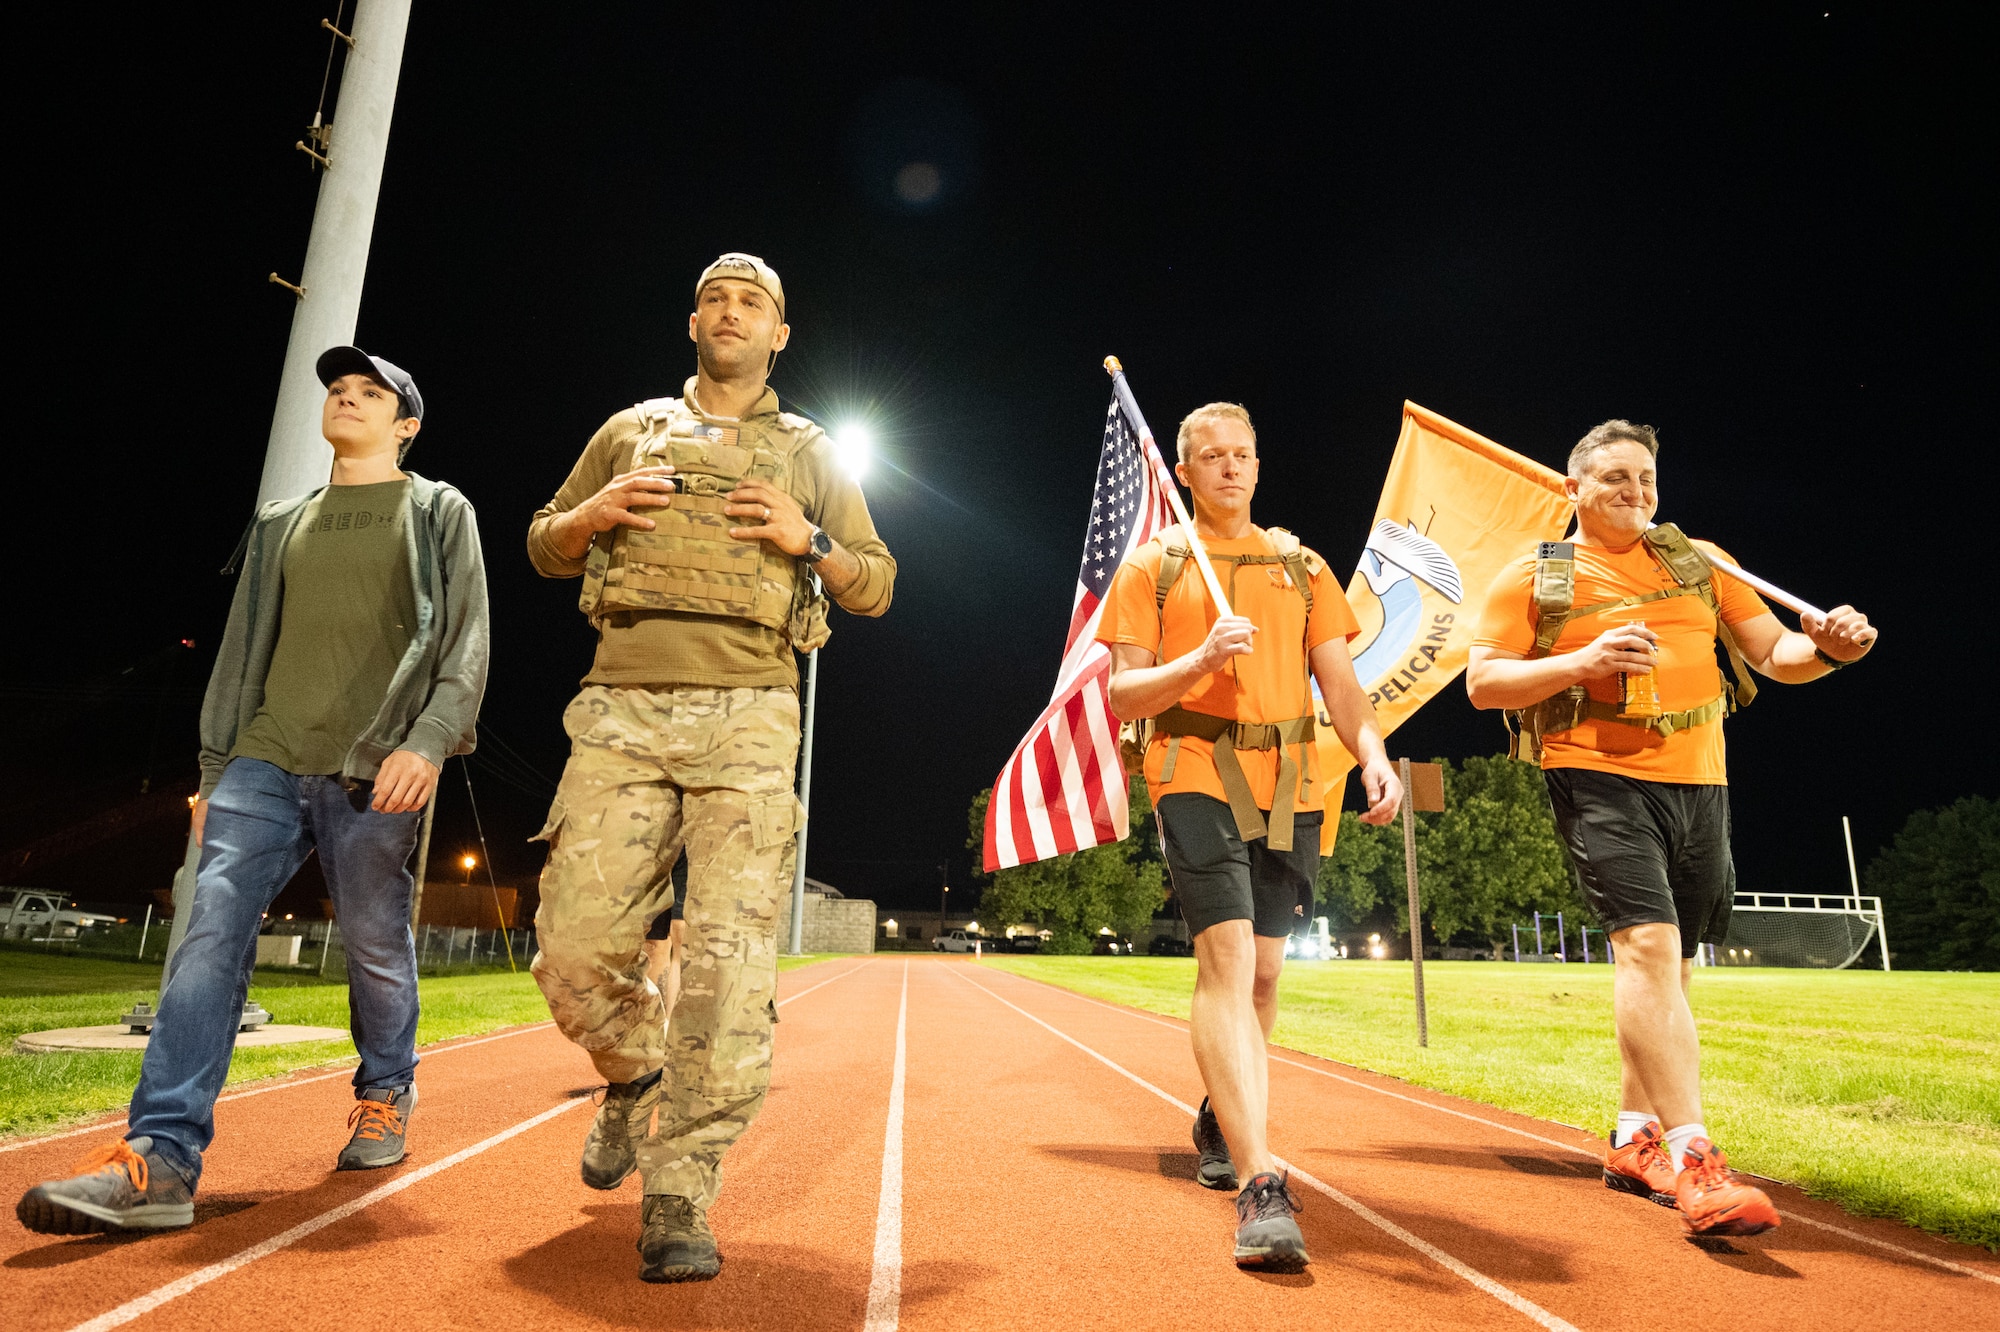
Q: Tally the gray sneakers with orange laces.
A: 2